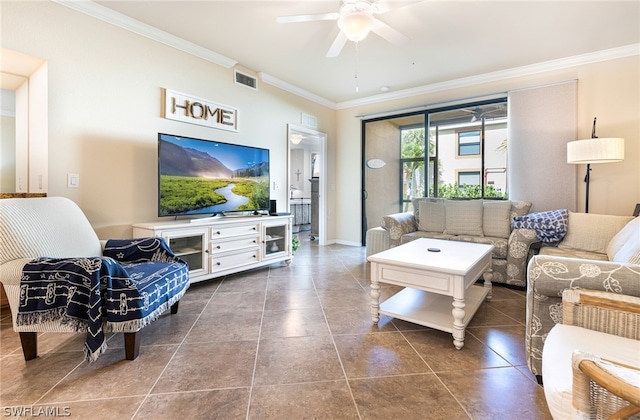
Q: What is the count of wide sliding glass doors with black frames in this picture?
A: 1